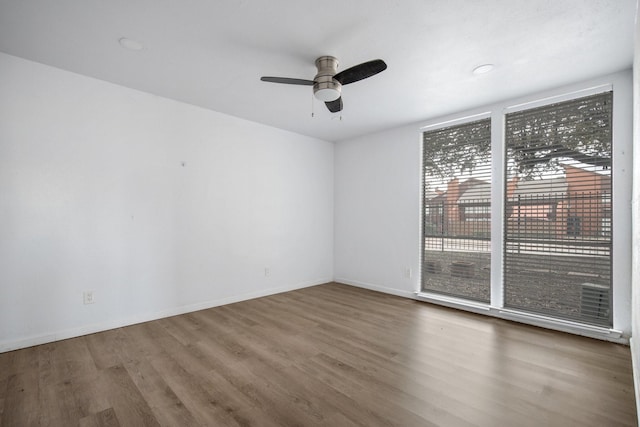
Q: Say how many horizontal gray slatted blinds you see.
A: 2